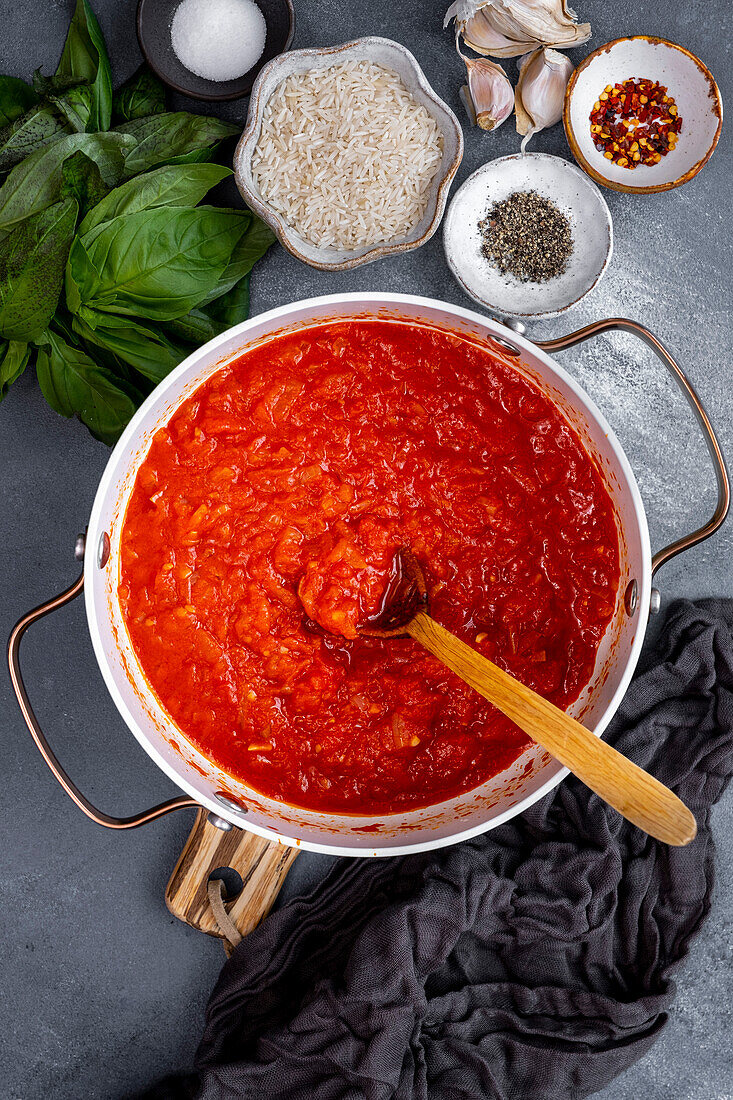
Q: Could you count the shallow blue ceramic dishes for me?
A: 0